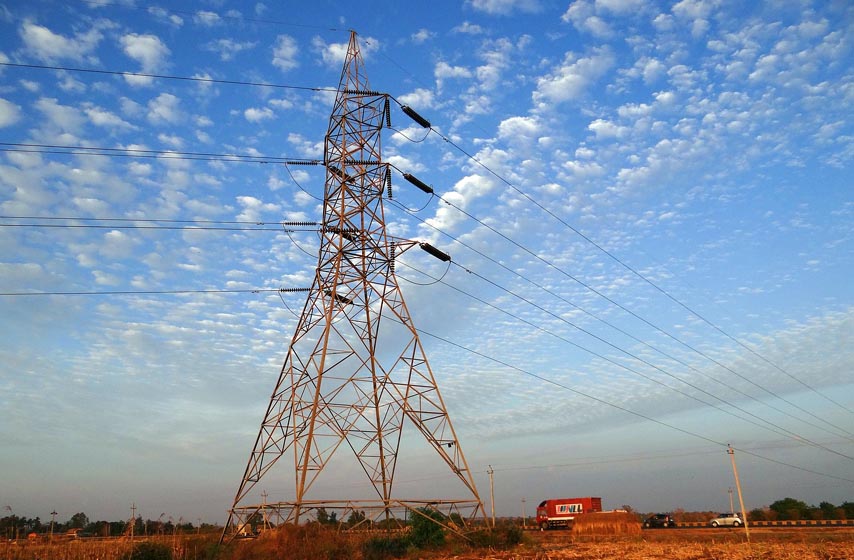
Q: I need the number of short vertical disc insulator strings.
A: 3